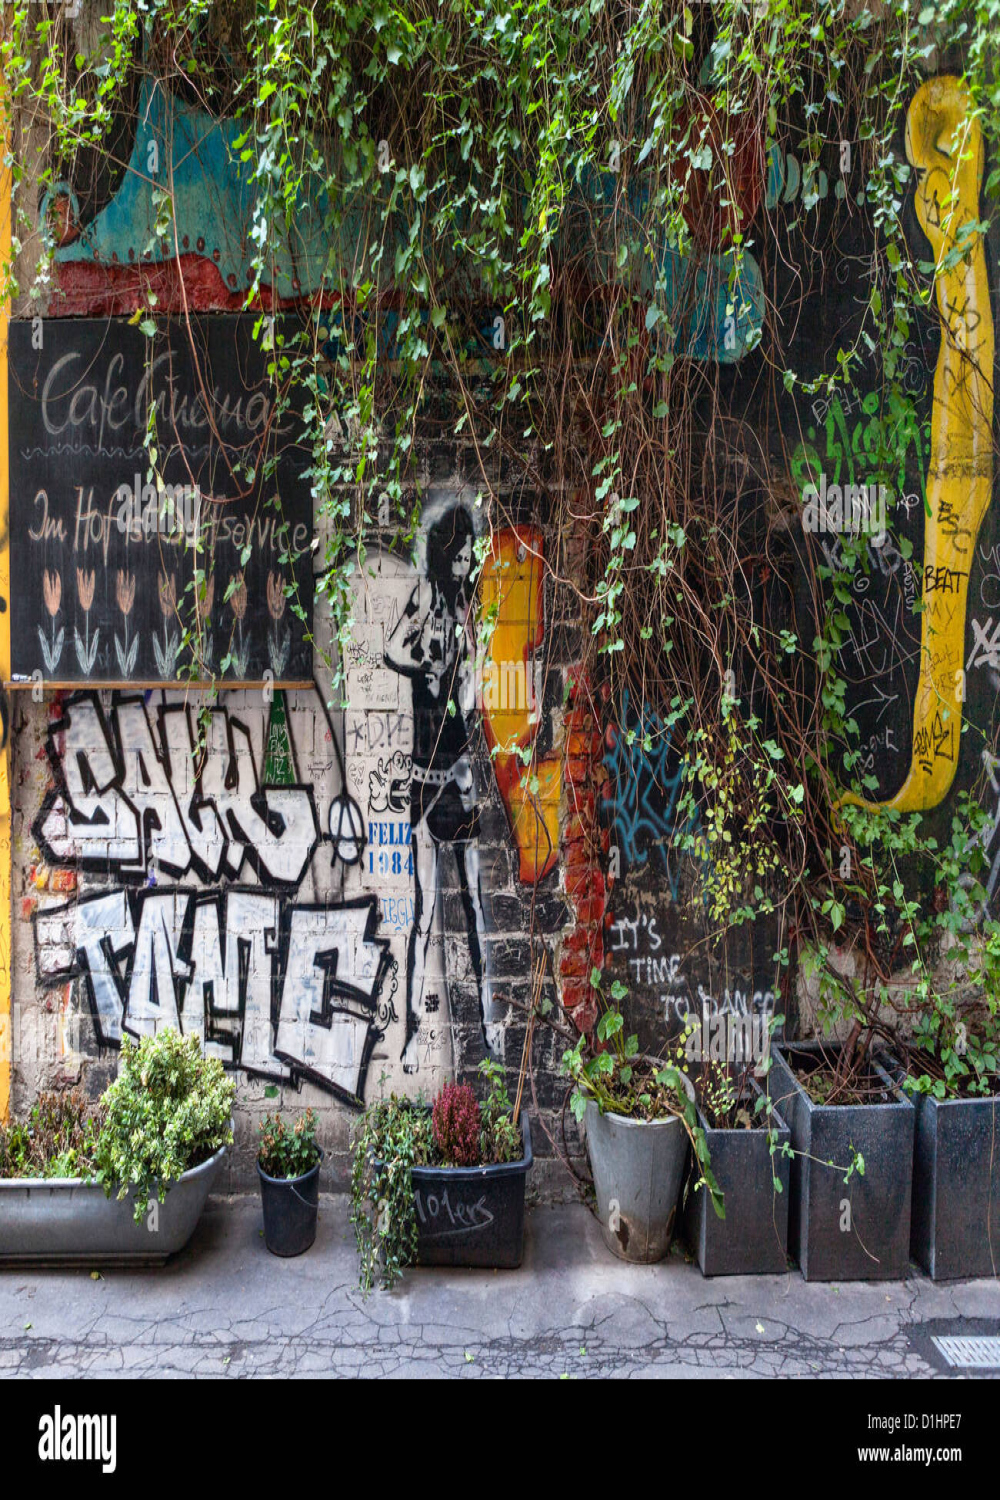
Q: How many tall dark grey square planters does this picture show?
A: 3